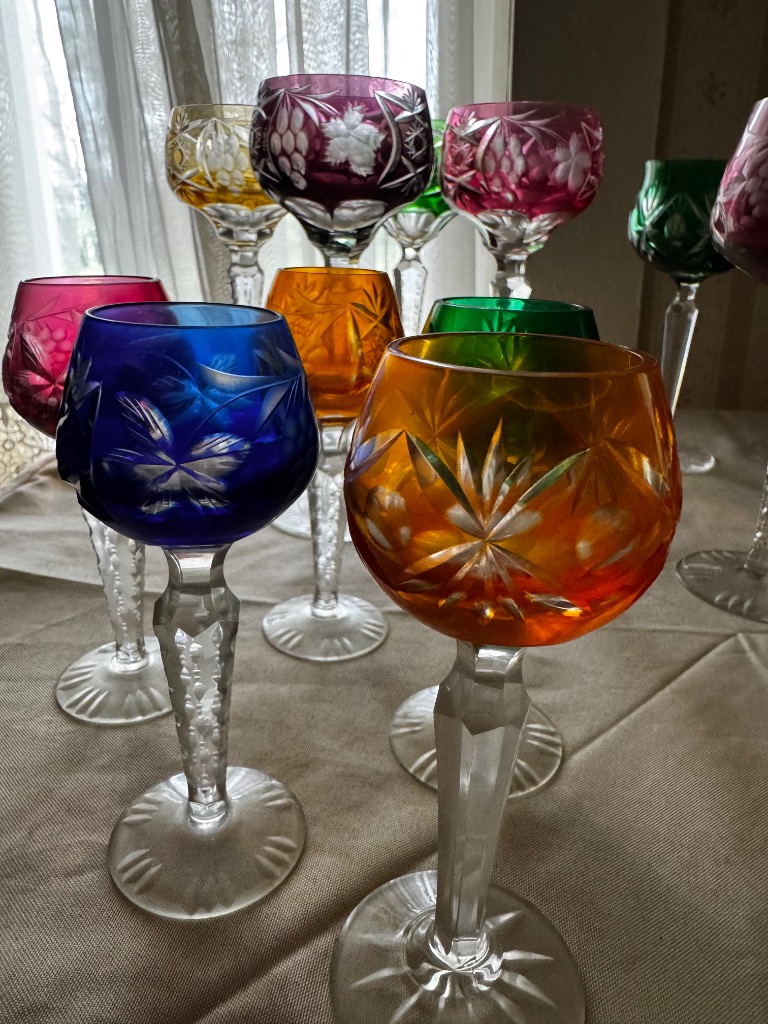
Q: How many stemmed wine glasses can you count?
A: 11